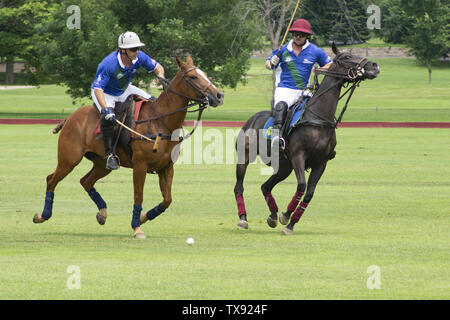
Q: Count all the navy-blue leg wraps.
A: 4